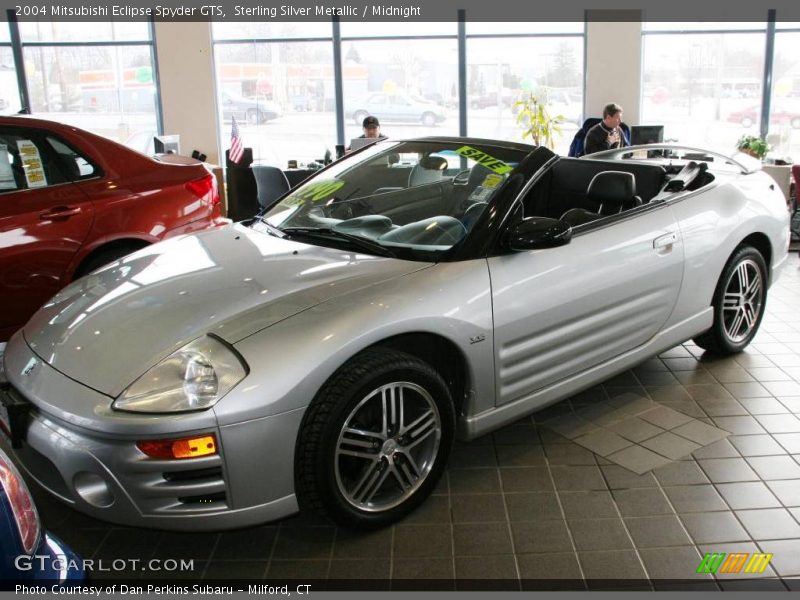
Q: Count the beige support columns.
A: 2